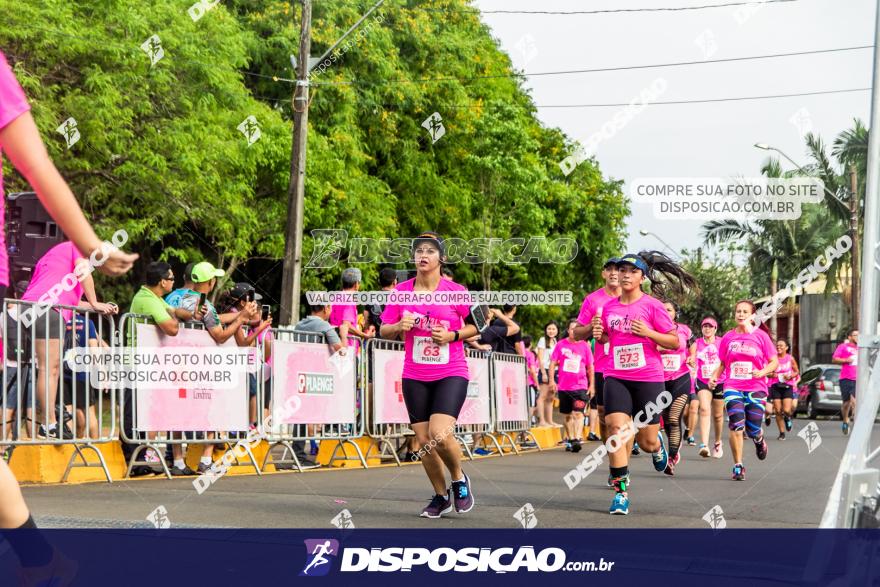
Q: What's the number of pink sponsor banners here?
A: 5